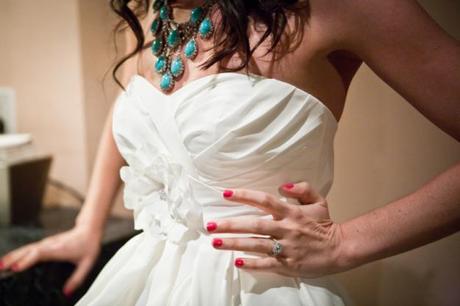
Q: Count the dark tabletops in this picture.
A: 1